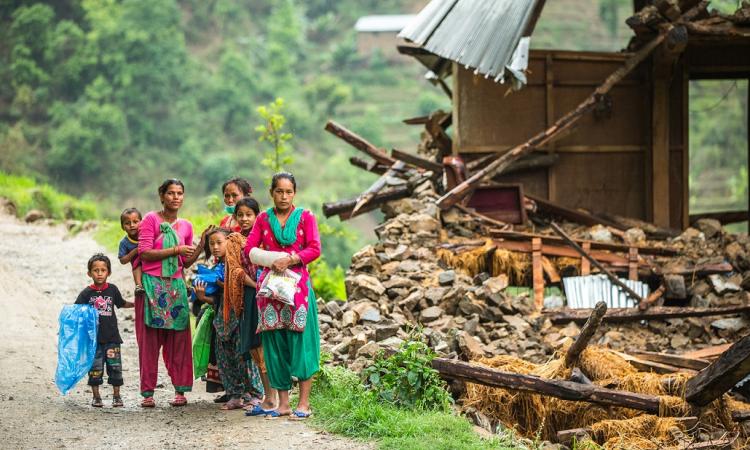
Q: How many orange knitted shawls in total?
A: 1